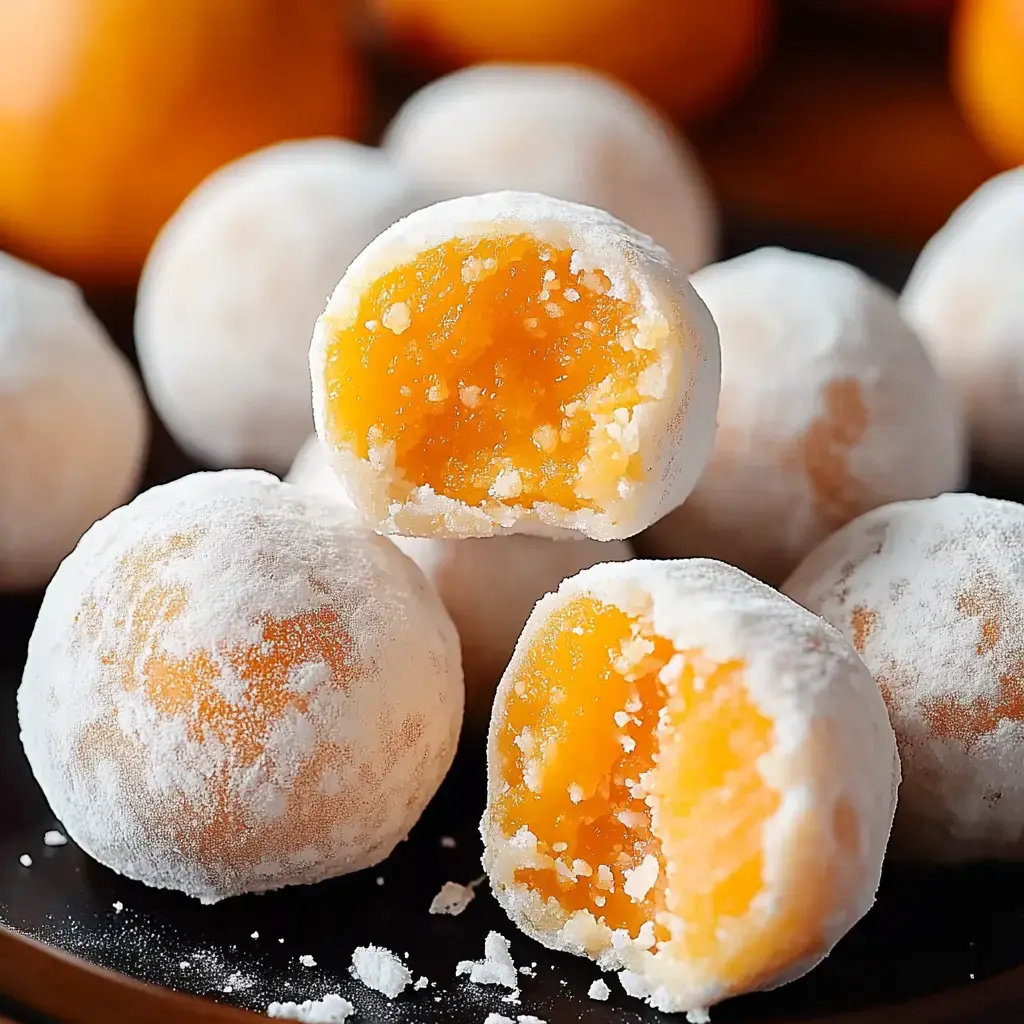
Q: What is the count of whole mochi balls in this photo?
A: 8